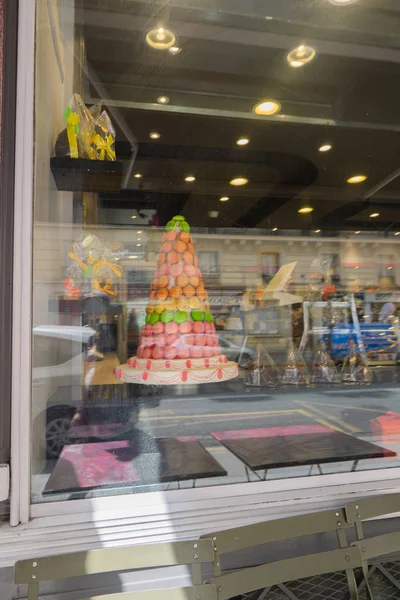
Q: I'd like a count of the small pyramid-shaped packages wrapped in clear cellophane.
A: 4